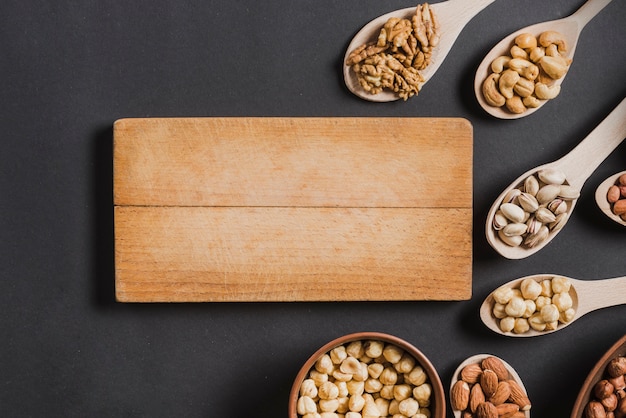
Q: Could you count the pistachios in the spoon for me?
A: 15